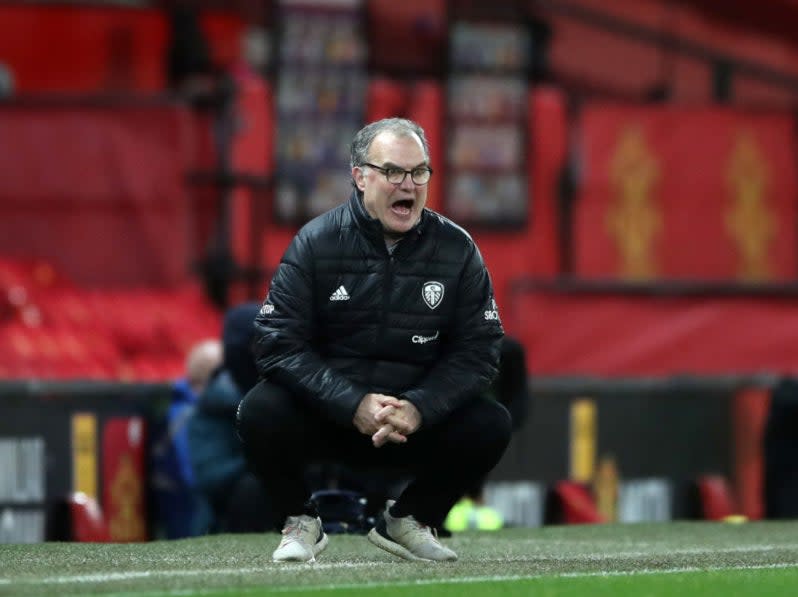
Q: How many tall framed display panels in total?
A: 2